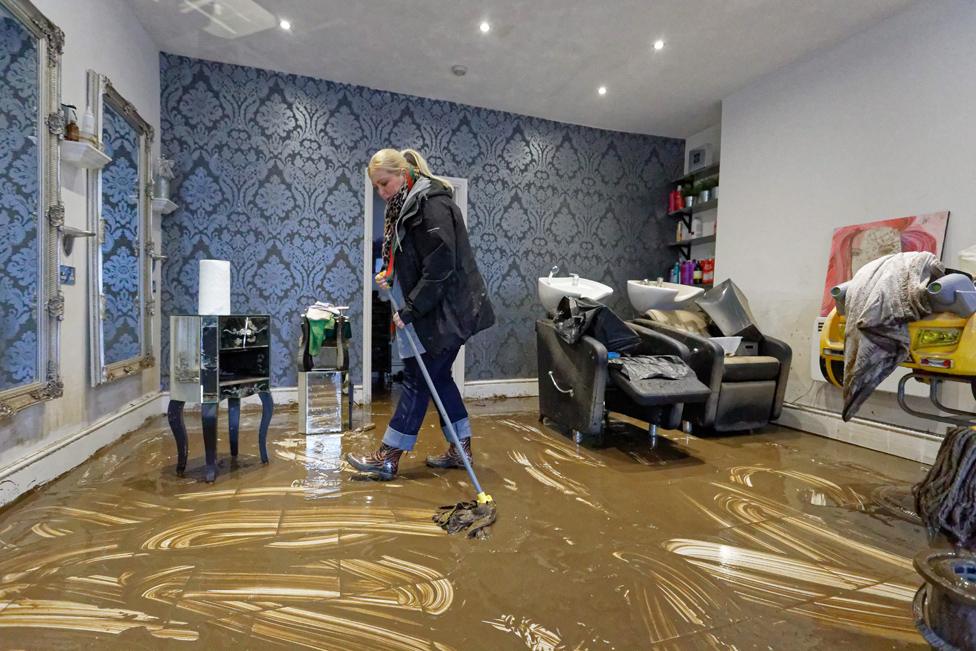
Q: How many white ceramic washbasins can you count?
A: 2